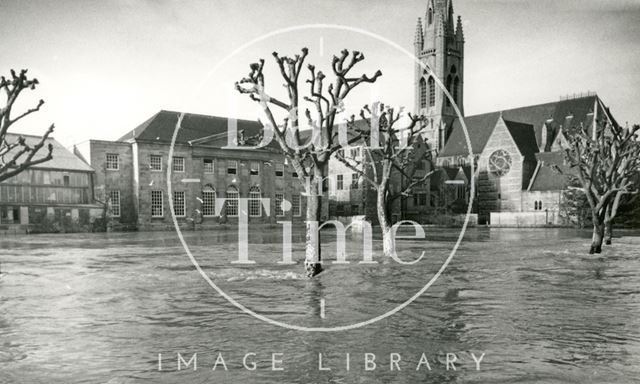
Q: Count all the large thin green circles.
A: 0